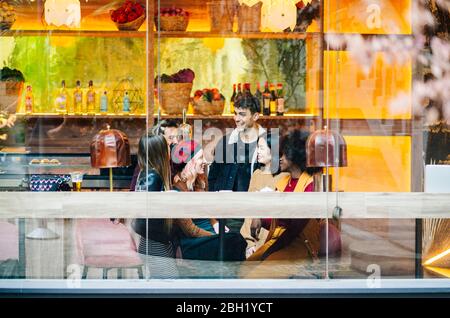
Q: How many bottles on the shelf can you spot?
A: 13